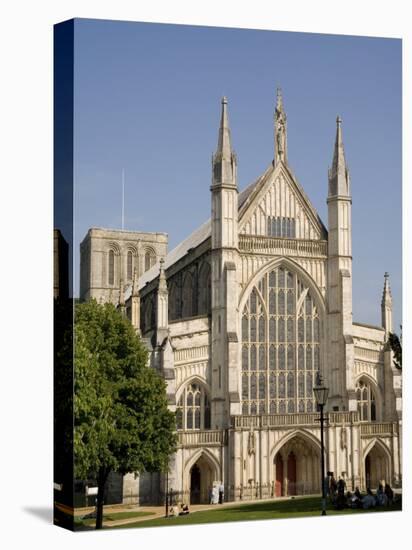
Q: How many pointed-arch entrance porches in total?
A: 3